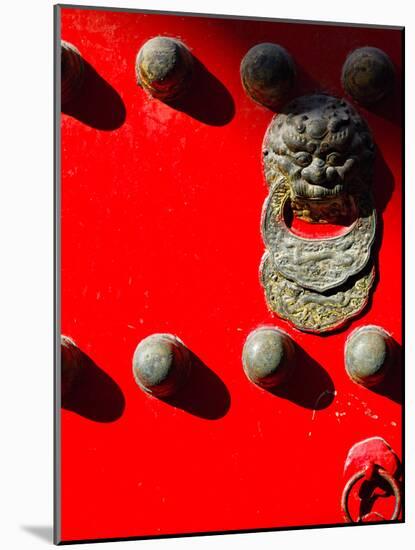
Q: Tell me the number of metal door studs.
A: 8